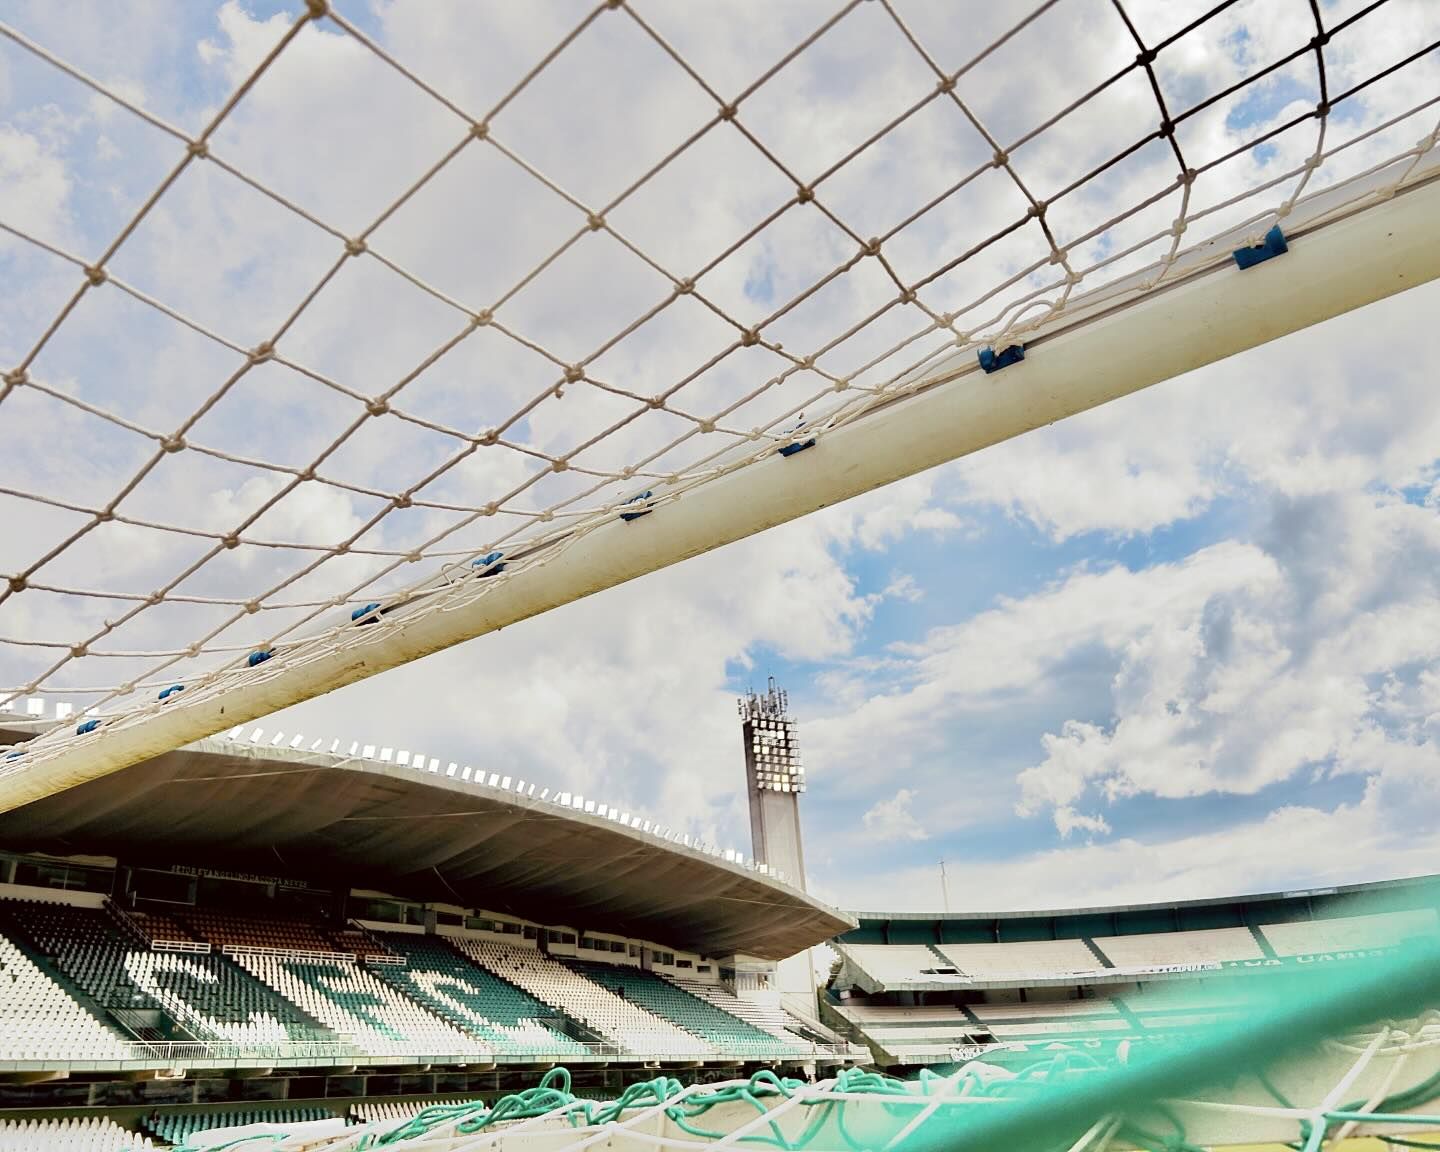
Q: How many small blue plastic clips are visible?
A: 10